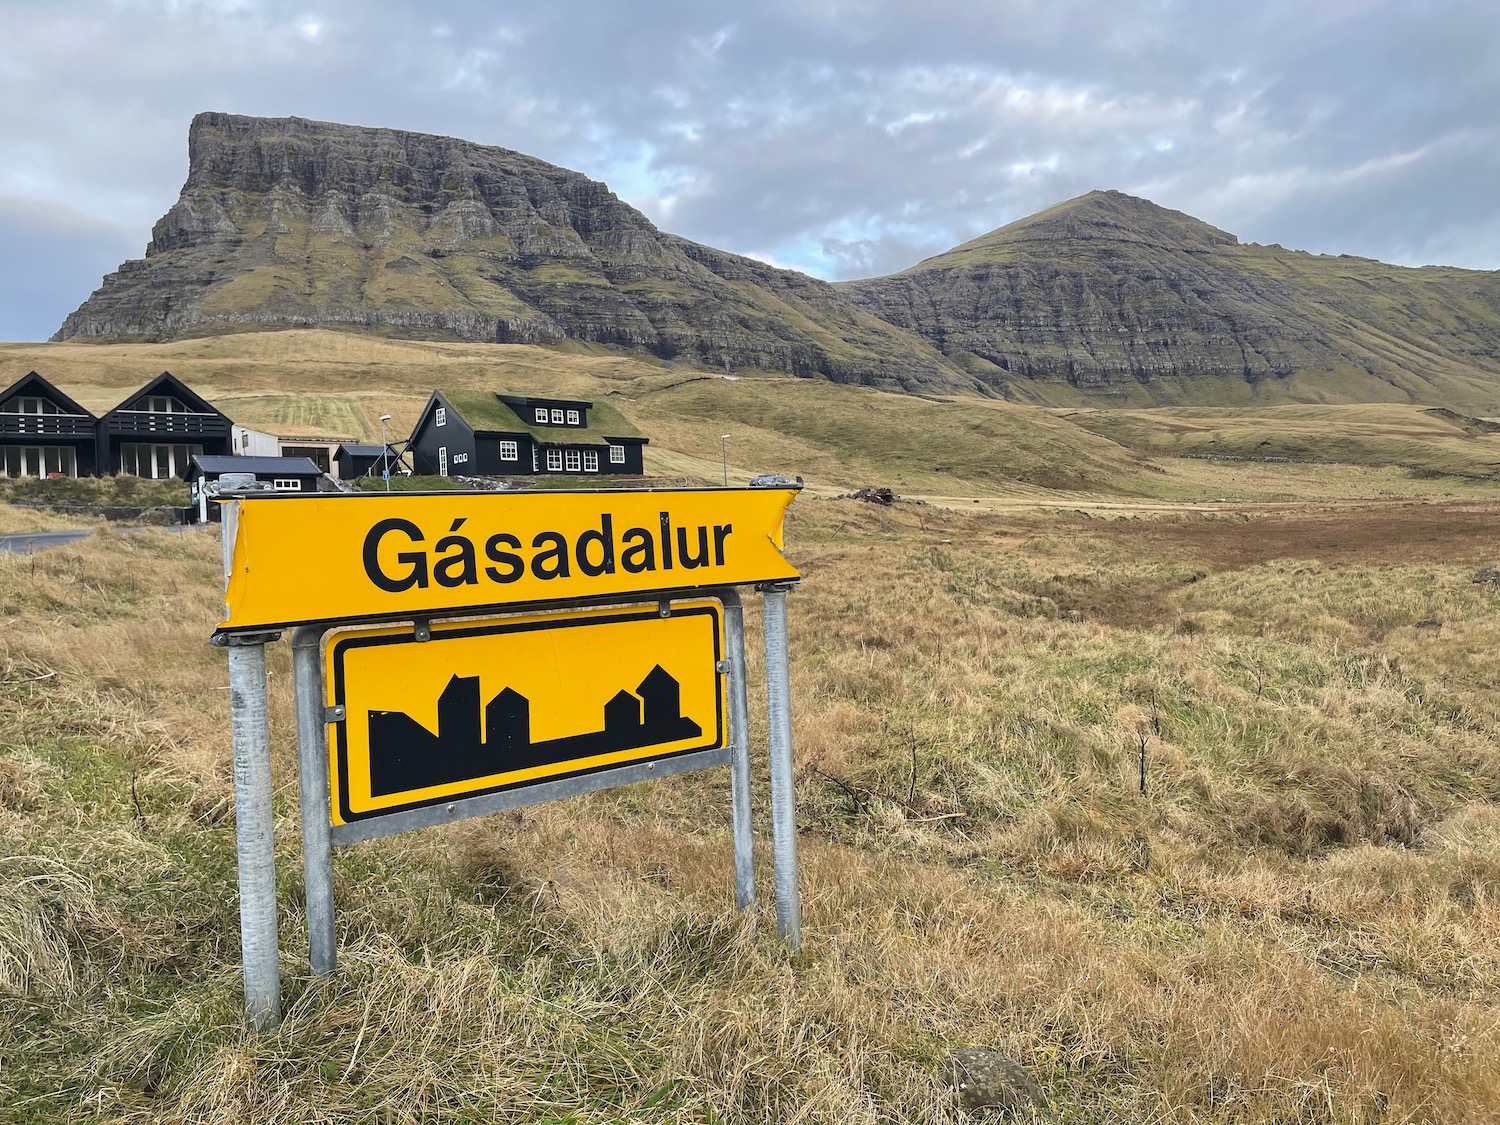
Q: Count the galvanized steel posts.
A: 4